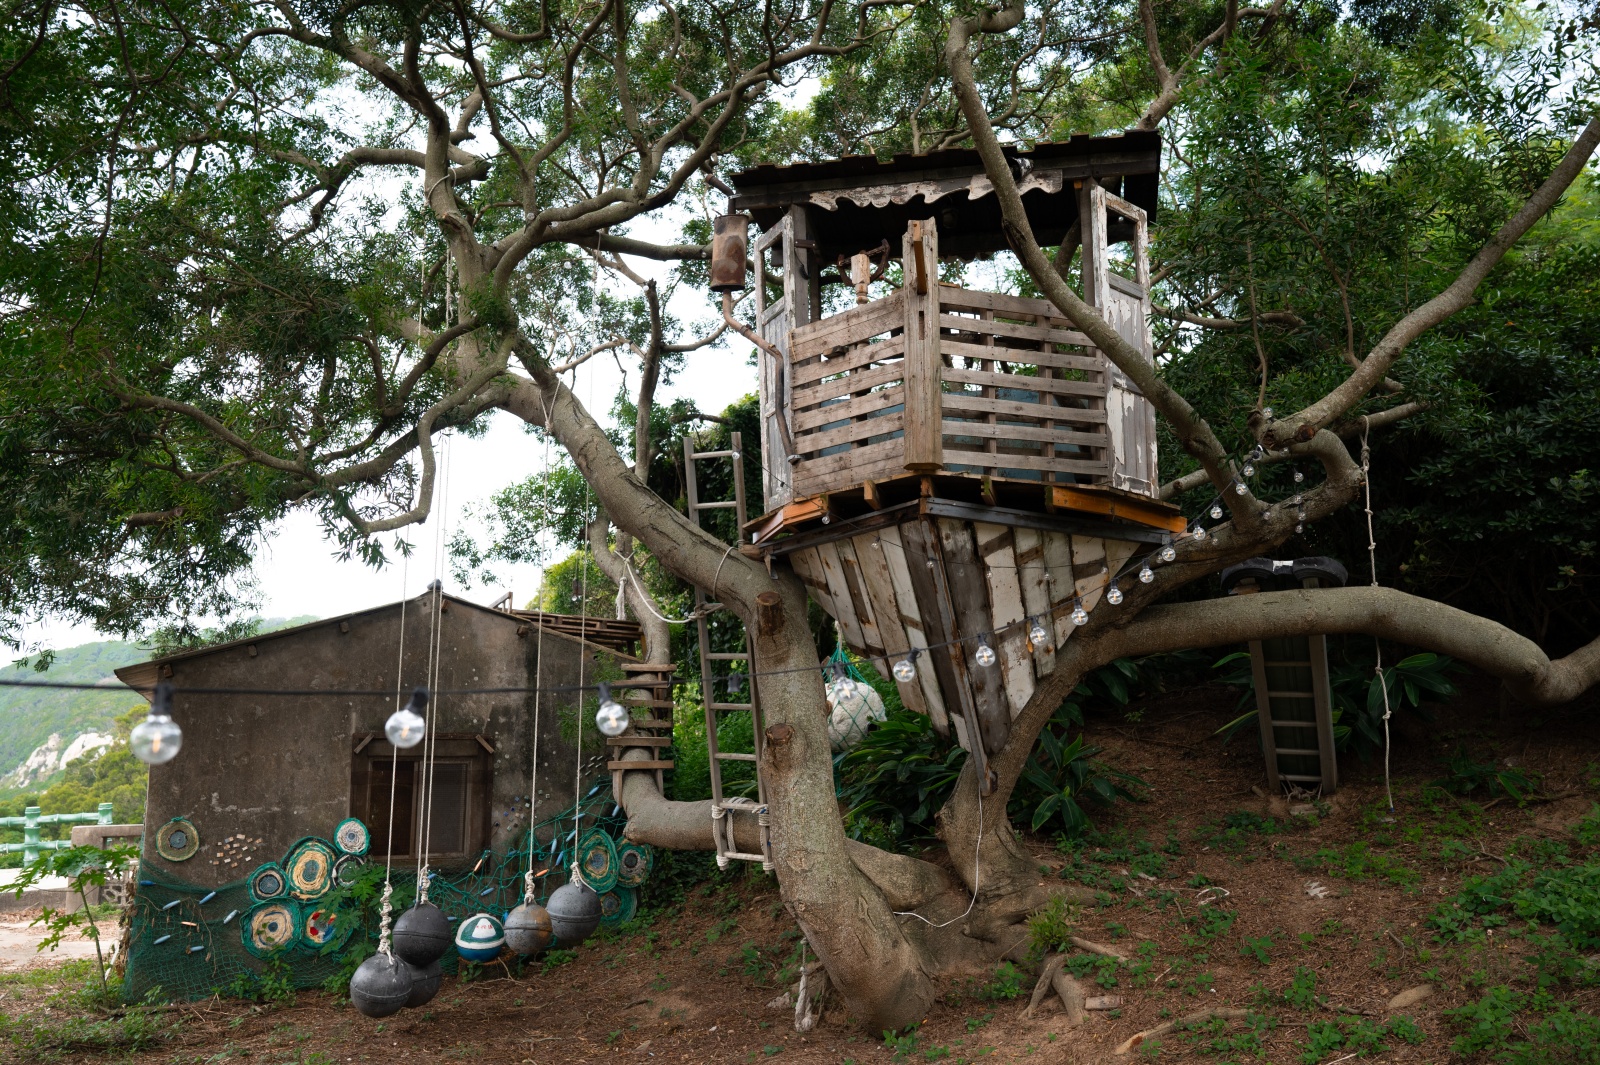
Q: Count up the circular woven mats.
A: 10